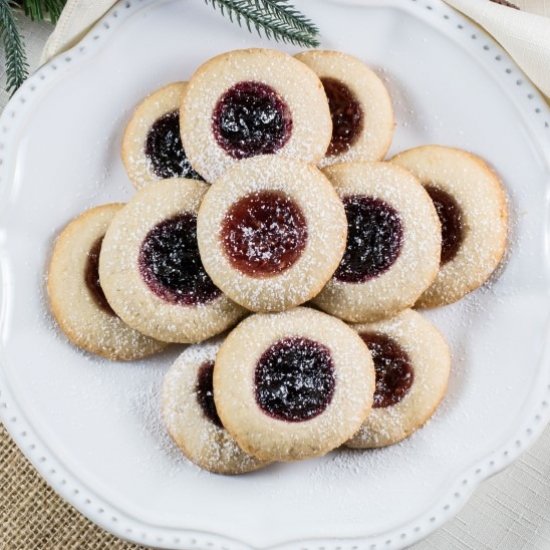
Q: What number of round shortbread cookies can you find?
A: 11